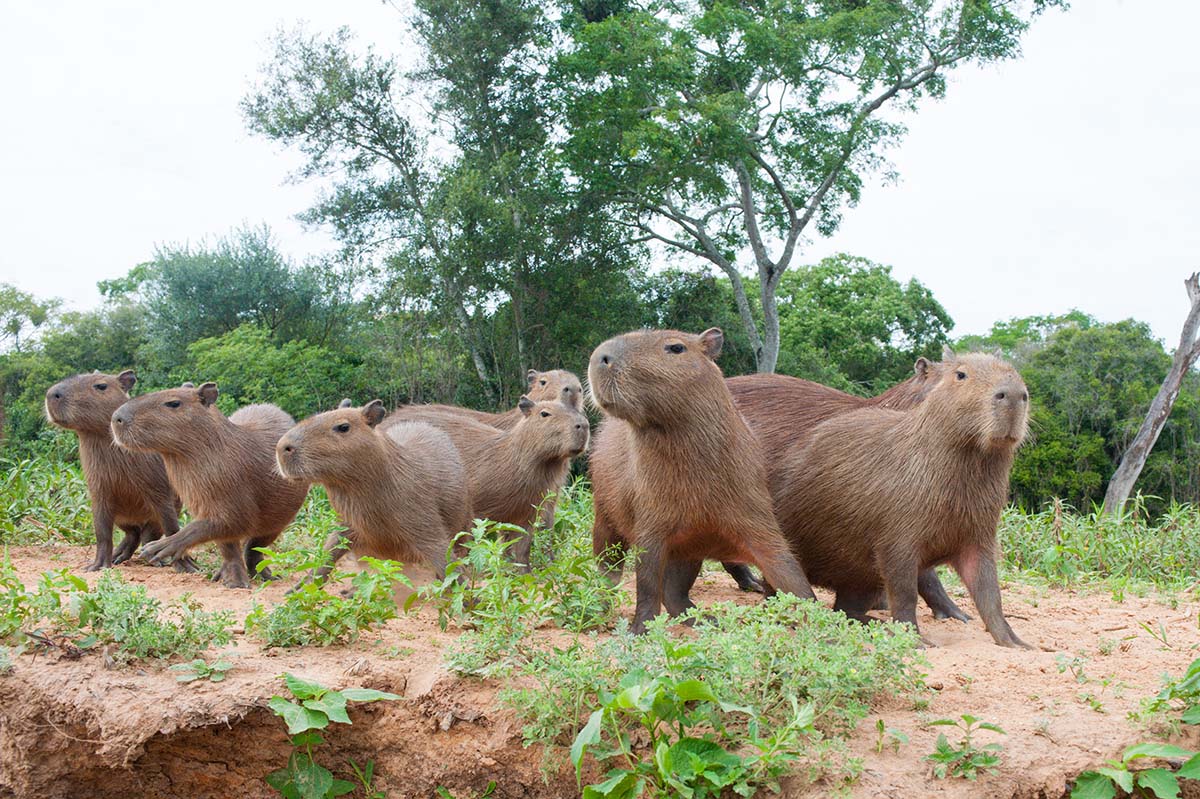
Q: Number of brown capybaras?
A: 8